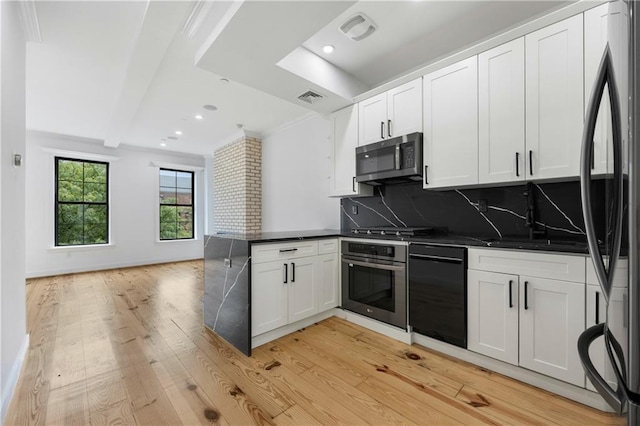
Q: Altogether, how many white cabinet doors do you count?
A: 13